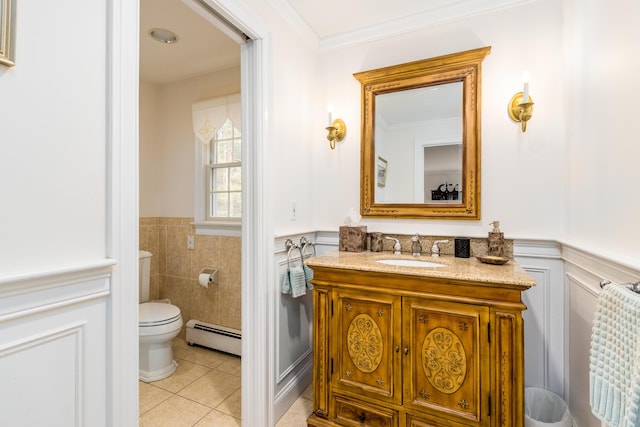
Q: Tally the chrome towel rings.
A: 2